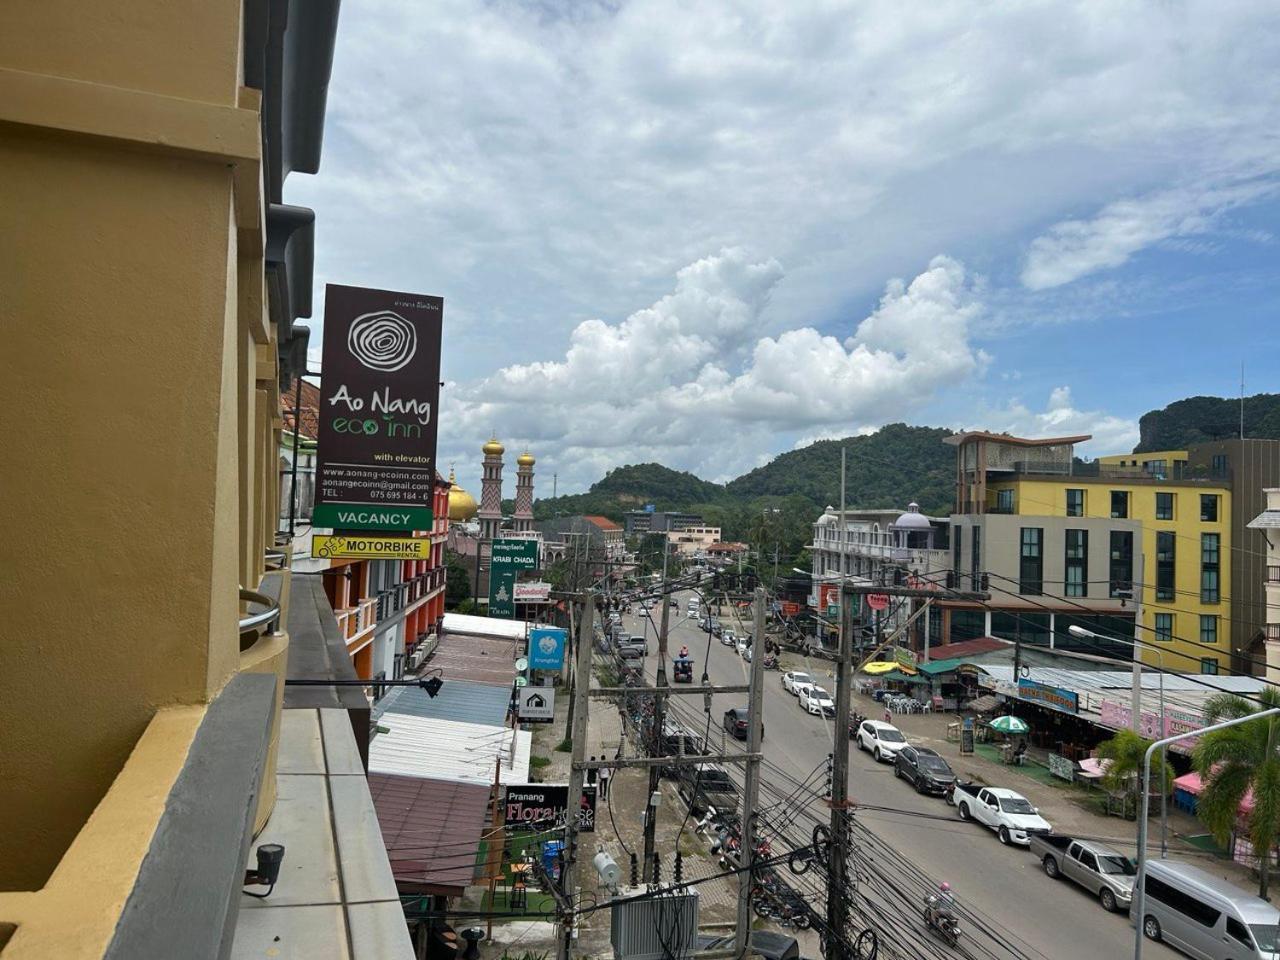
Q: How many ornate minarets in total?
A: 2